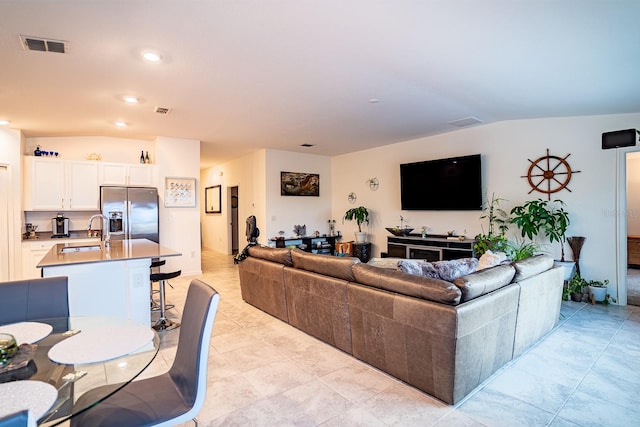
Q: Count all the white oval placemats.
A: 3